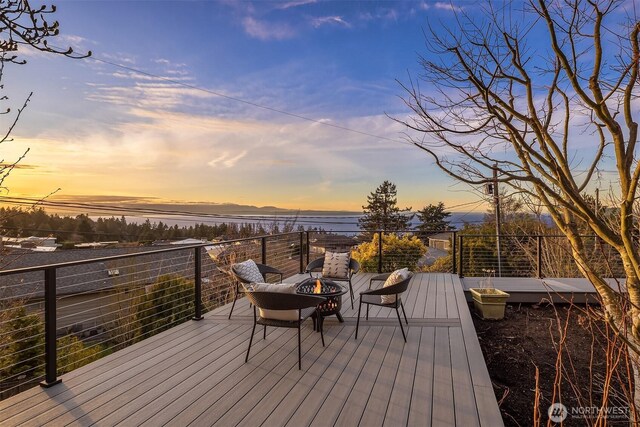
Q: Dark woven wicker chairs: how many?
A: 4